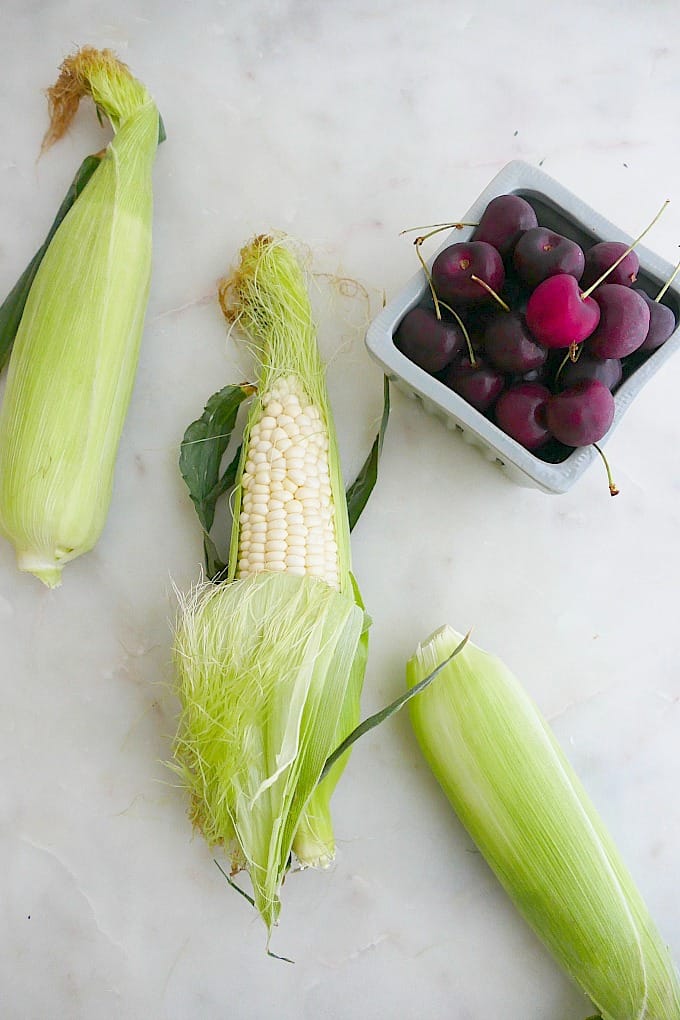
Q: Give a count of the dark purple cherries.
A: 12